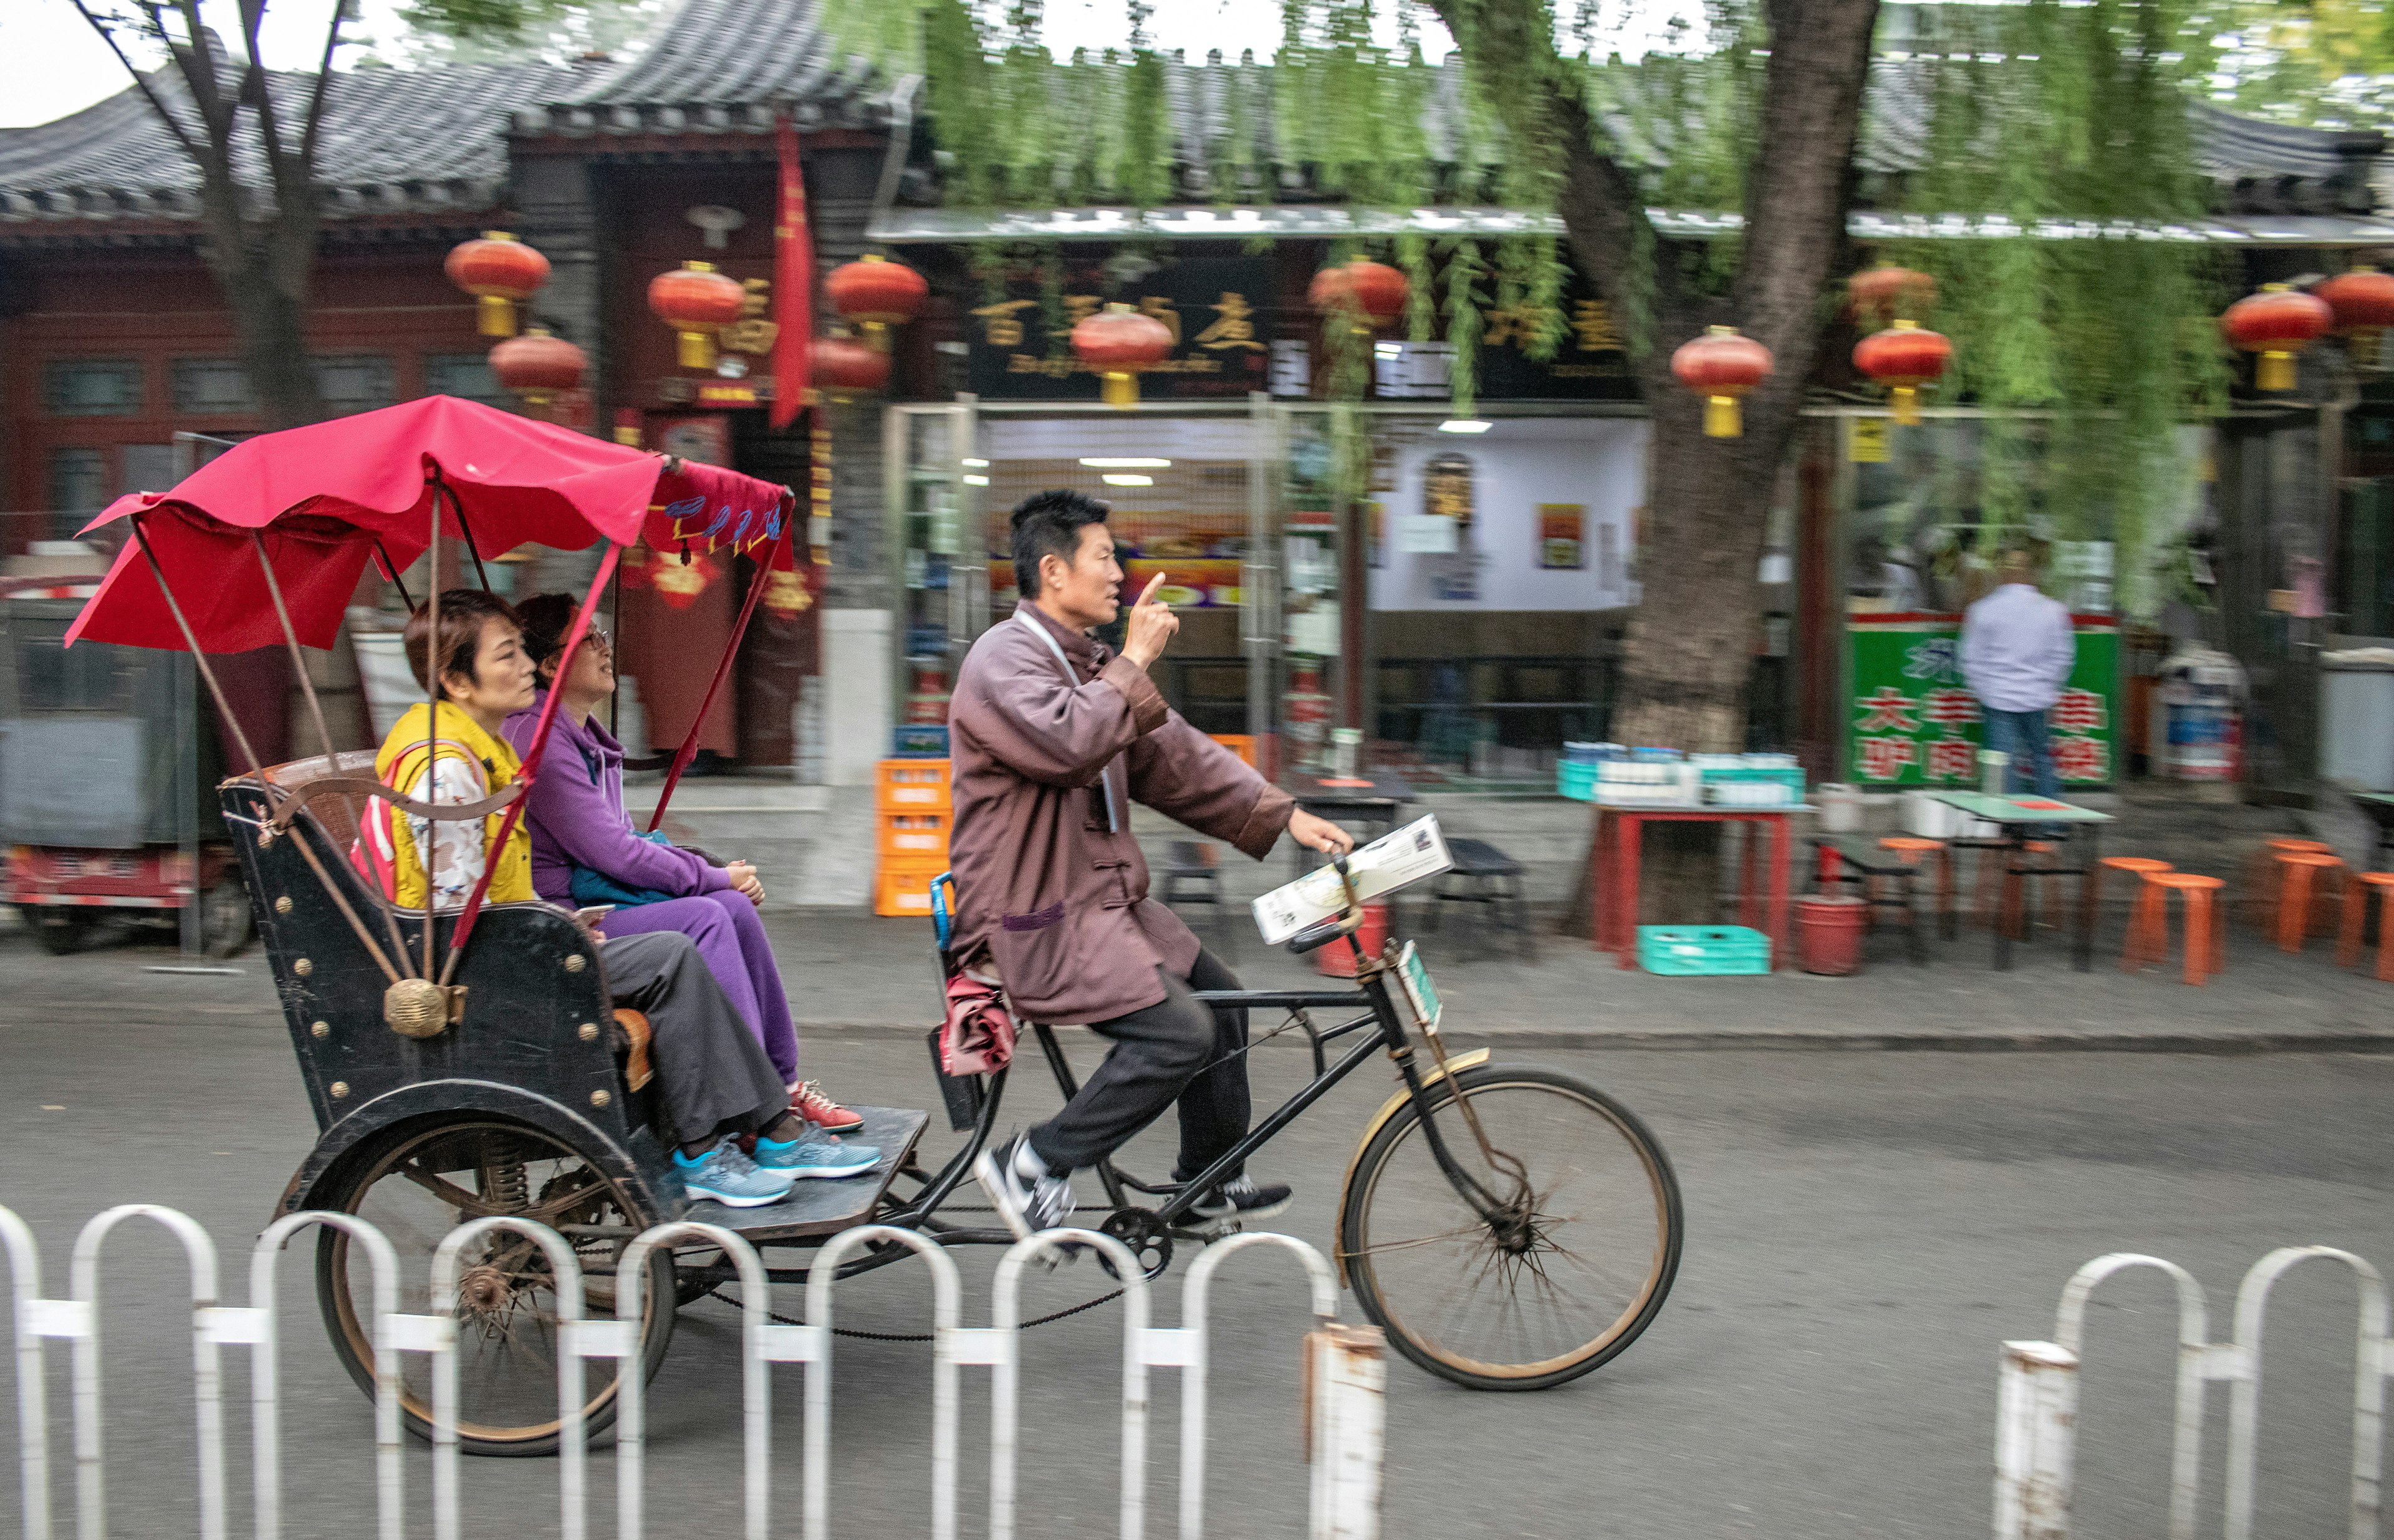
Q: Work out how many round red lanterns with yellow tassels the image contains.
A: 12